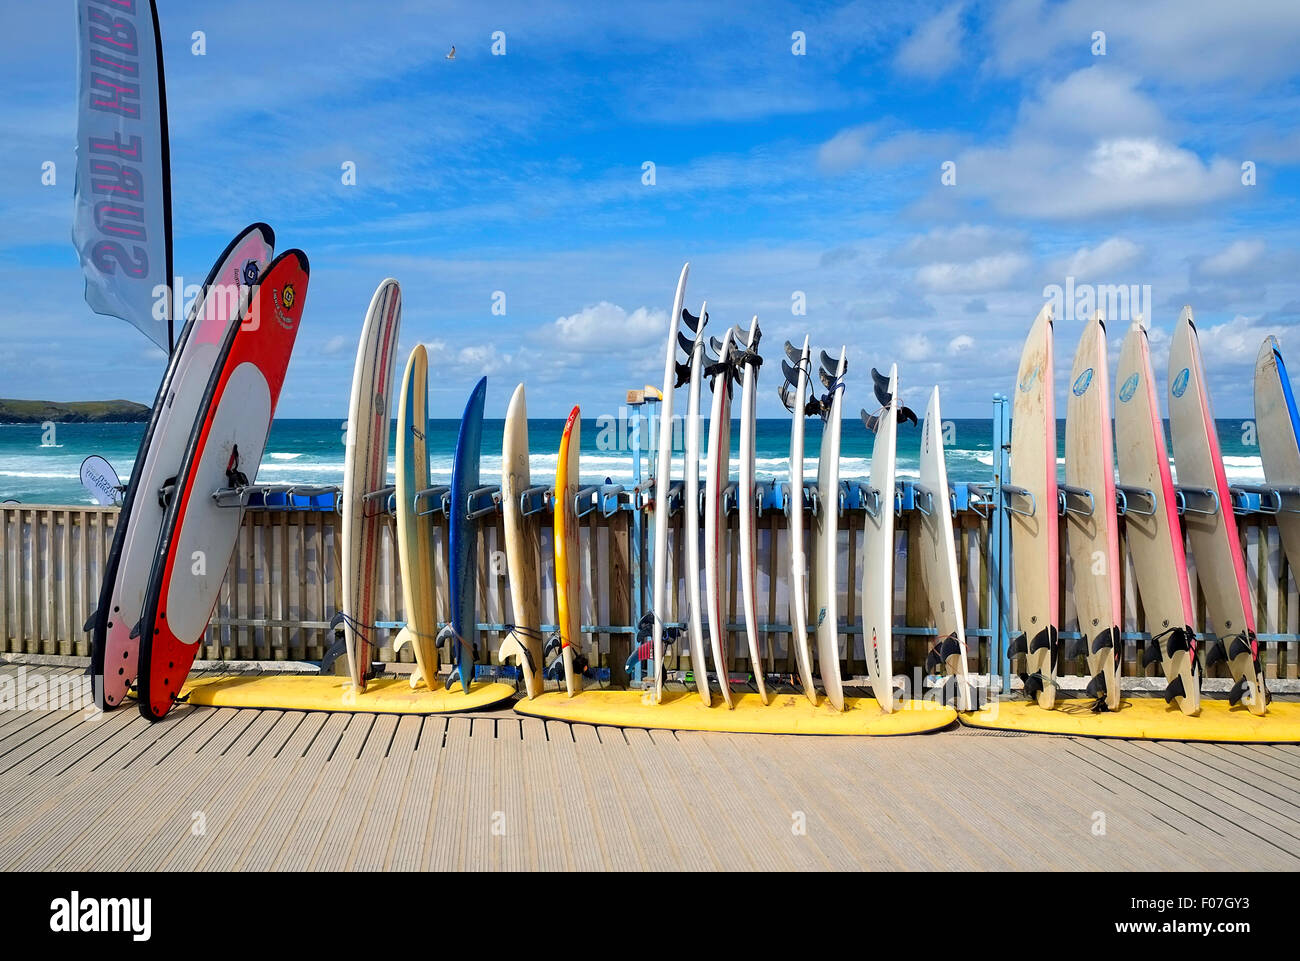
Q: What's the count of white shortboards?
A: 8